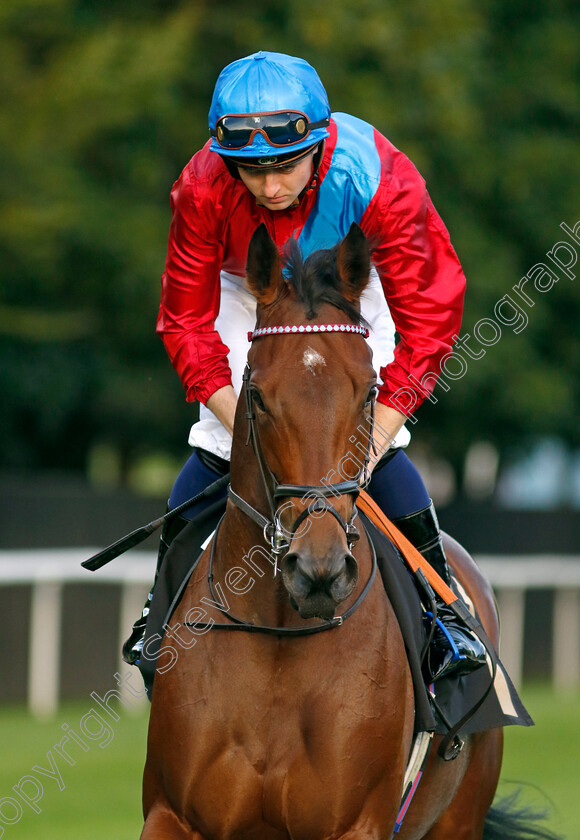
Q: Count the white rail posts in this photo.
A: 4